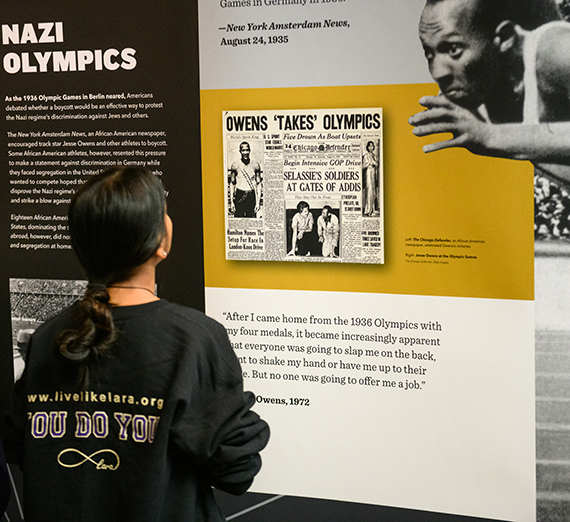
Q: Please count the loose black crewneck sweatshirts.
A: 1